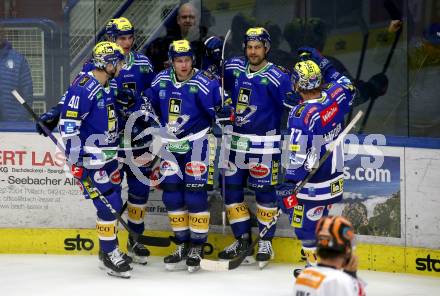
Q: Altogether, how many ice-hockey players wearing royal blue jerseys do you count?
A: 5